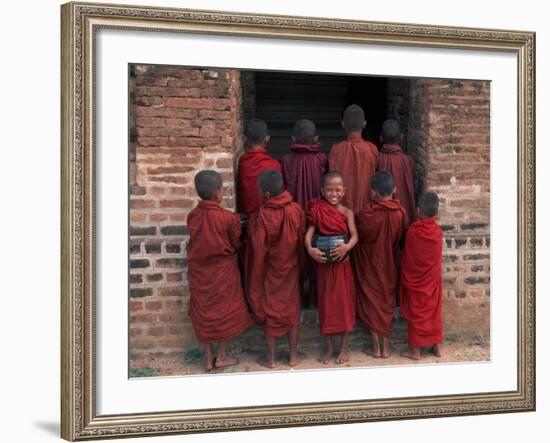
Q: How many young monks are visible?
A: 9